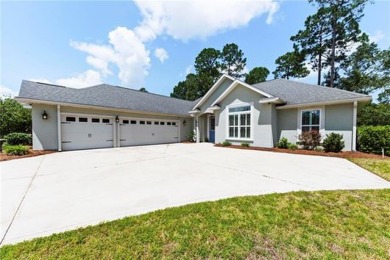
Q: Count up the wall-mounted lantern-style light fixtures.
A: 3